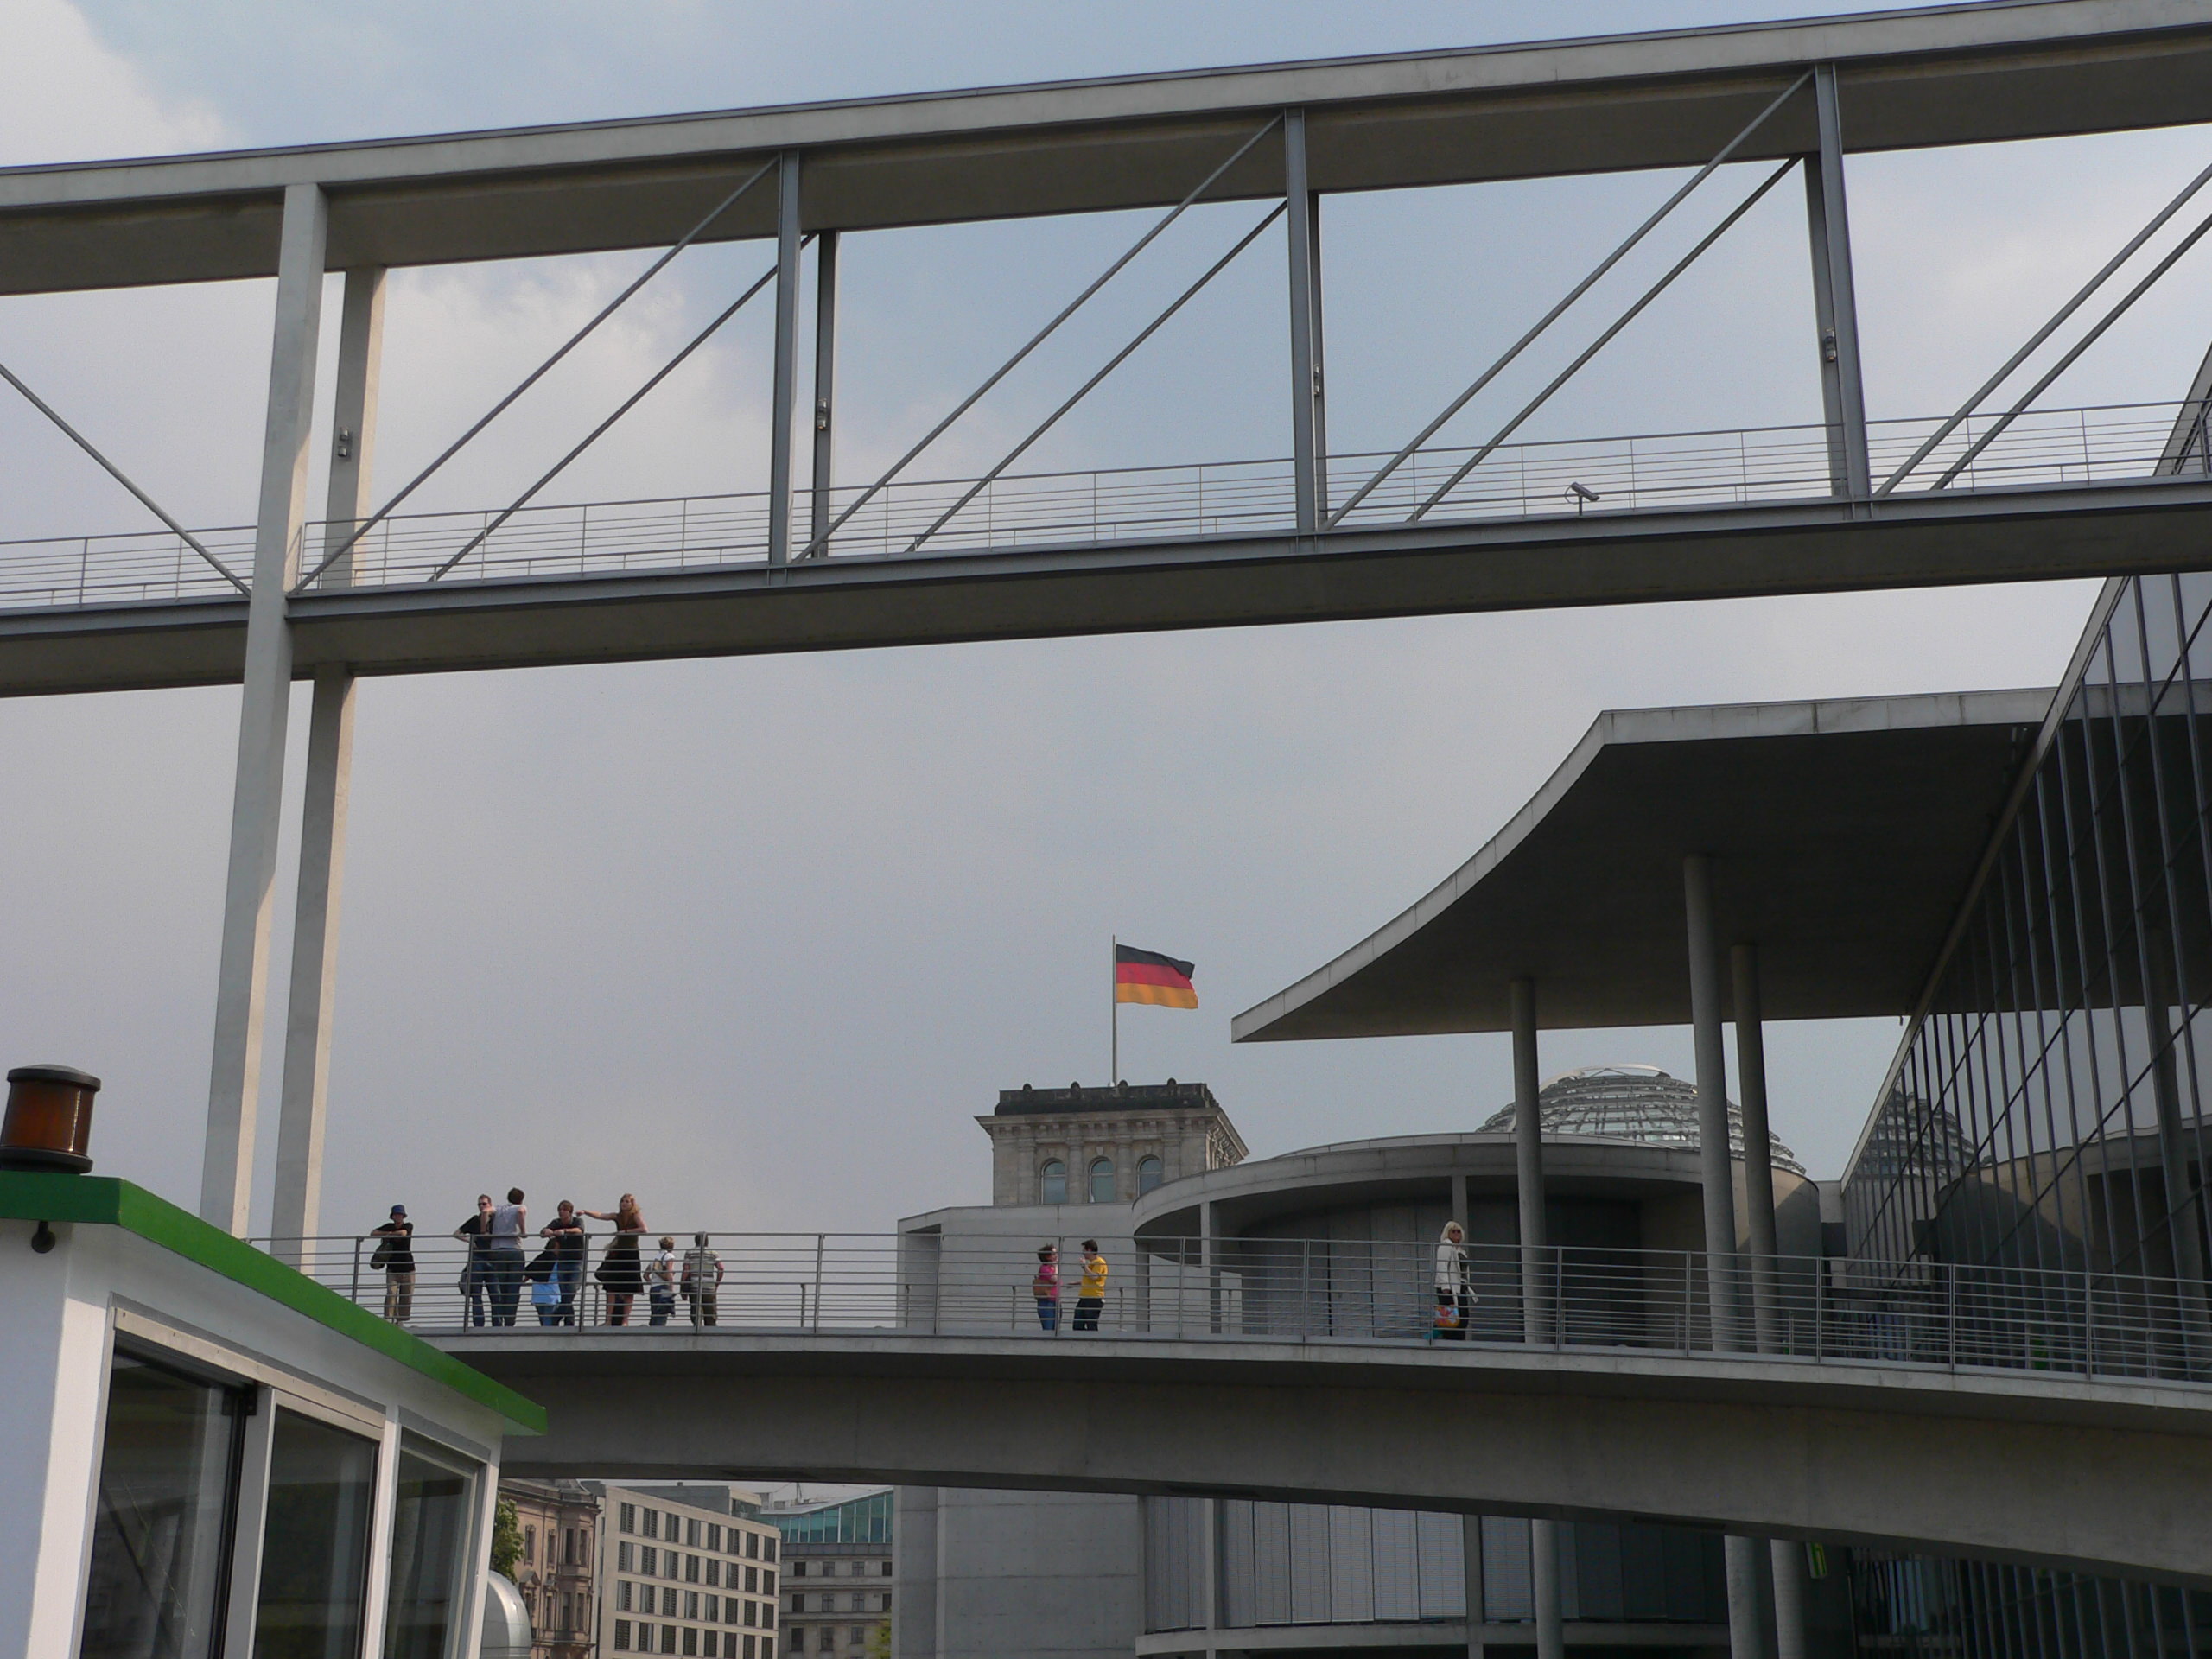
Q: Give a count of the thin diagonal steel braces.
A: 9